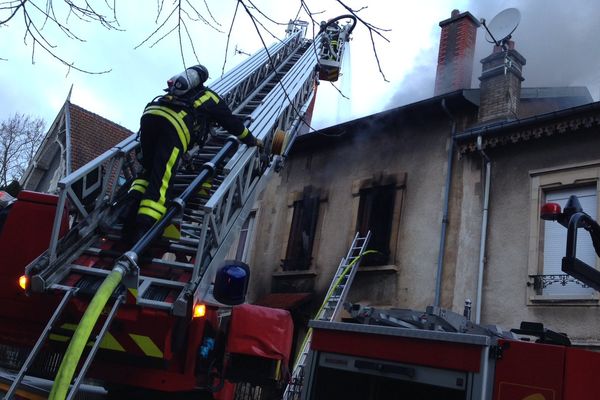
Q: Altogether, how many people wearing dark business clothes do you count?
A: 0